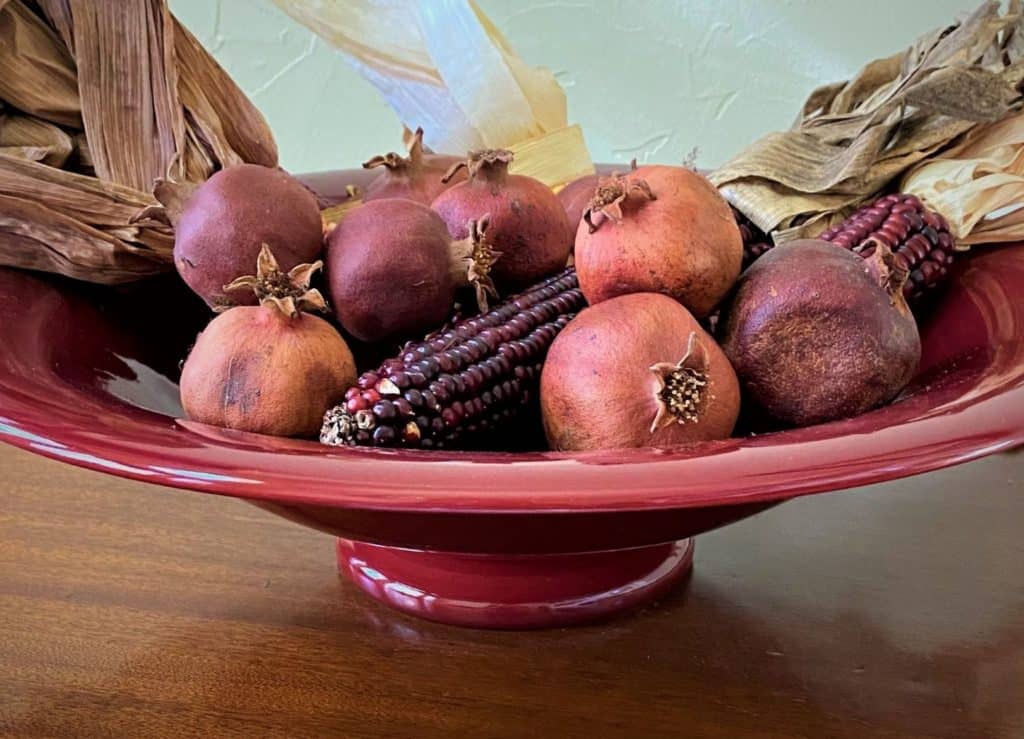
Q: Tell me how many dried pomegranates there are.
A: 9